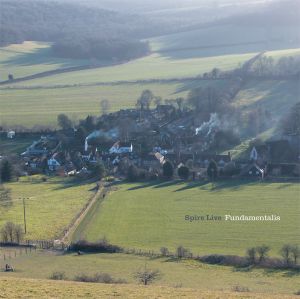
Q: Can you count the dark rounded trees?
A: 3